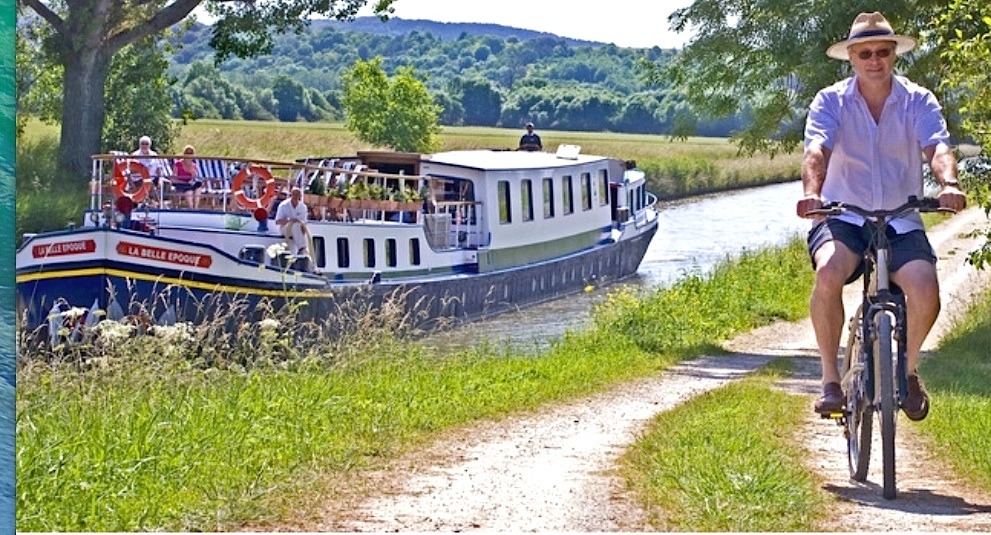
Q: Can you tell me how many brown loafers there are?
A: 2